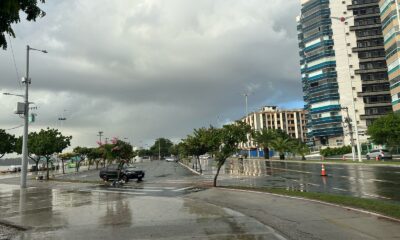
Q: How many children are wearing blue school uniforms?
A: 0